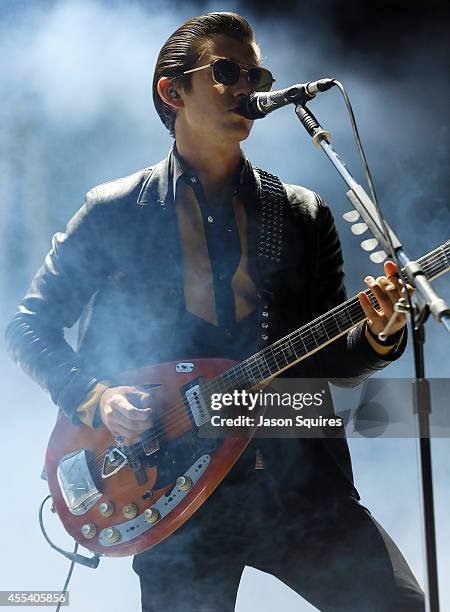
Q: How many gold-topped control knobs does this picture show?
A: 6